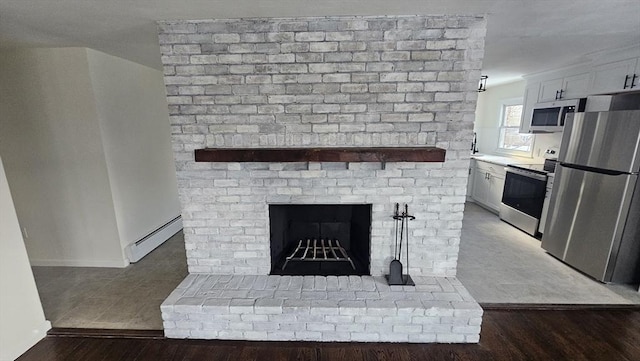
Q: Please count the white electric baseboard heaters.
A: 1